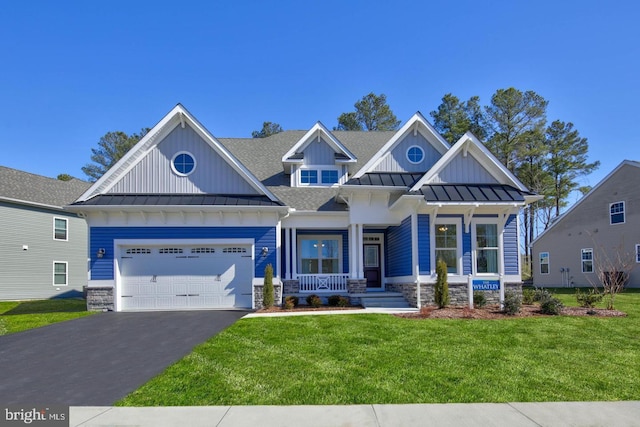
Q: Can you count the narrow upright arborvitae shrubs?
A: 2